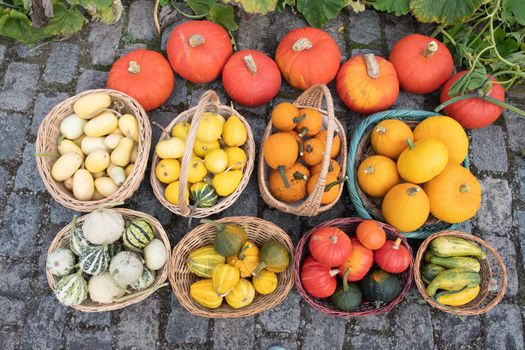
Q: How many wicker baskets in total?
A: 8